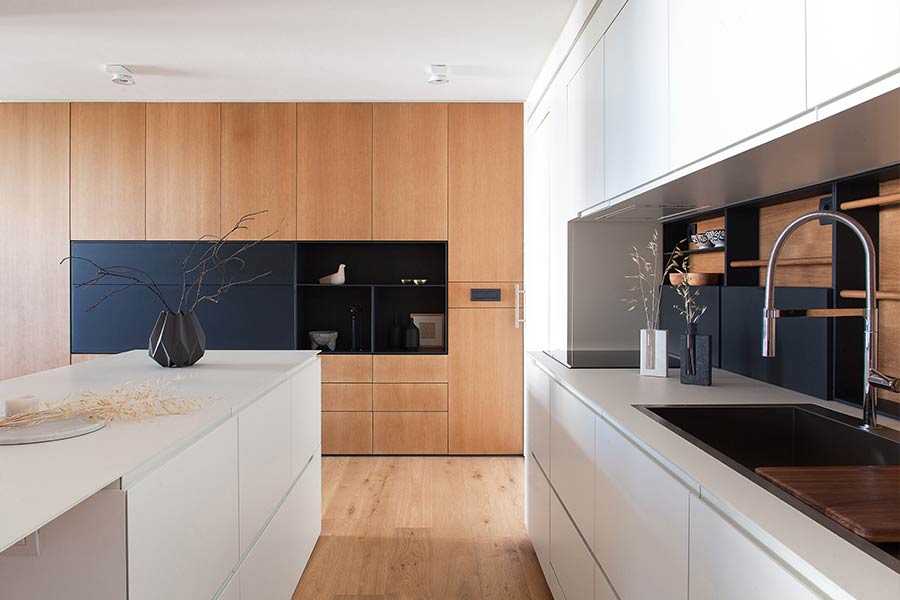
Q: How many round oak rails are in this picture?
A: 3